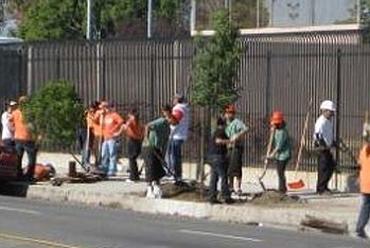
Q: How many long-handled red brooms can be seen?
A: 1